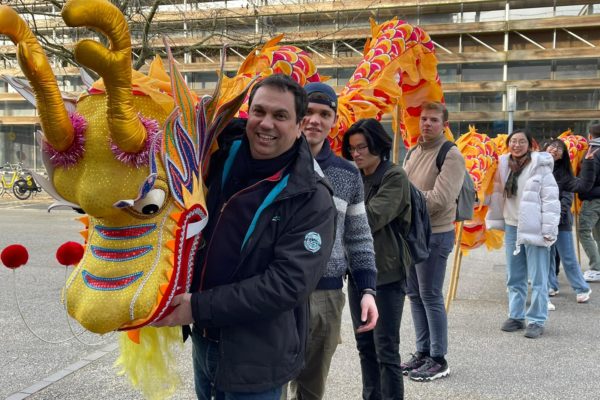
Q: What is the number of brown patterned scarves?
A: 1